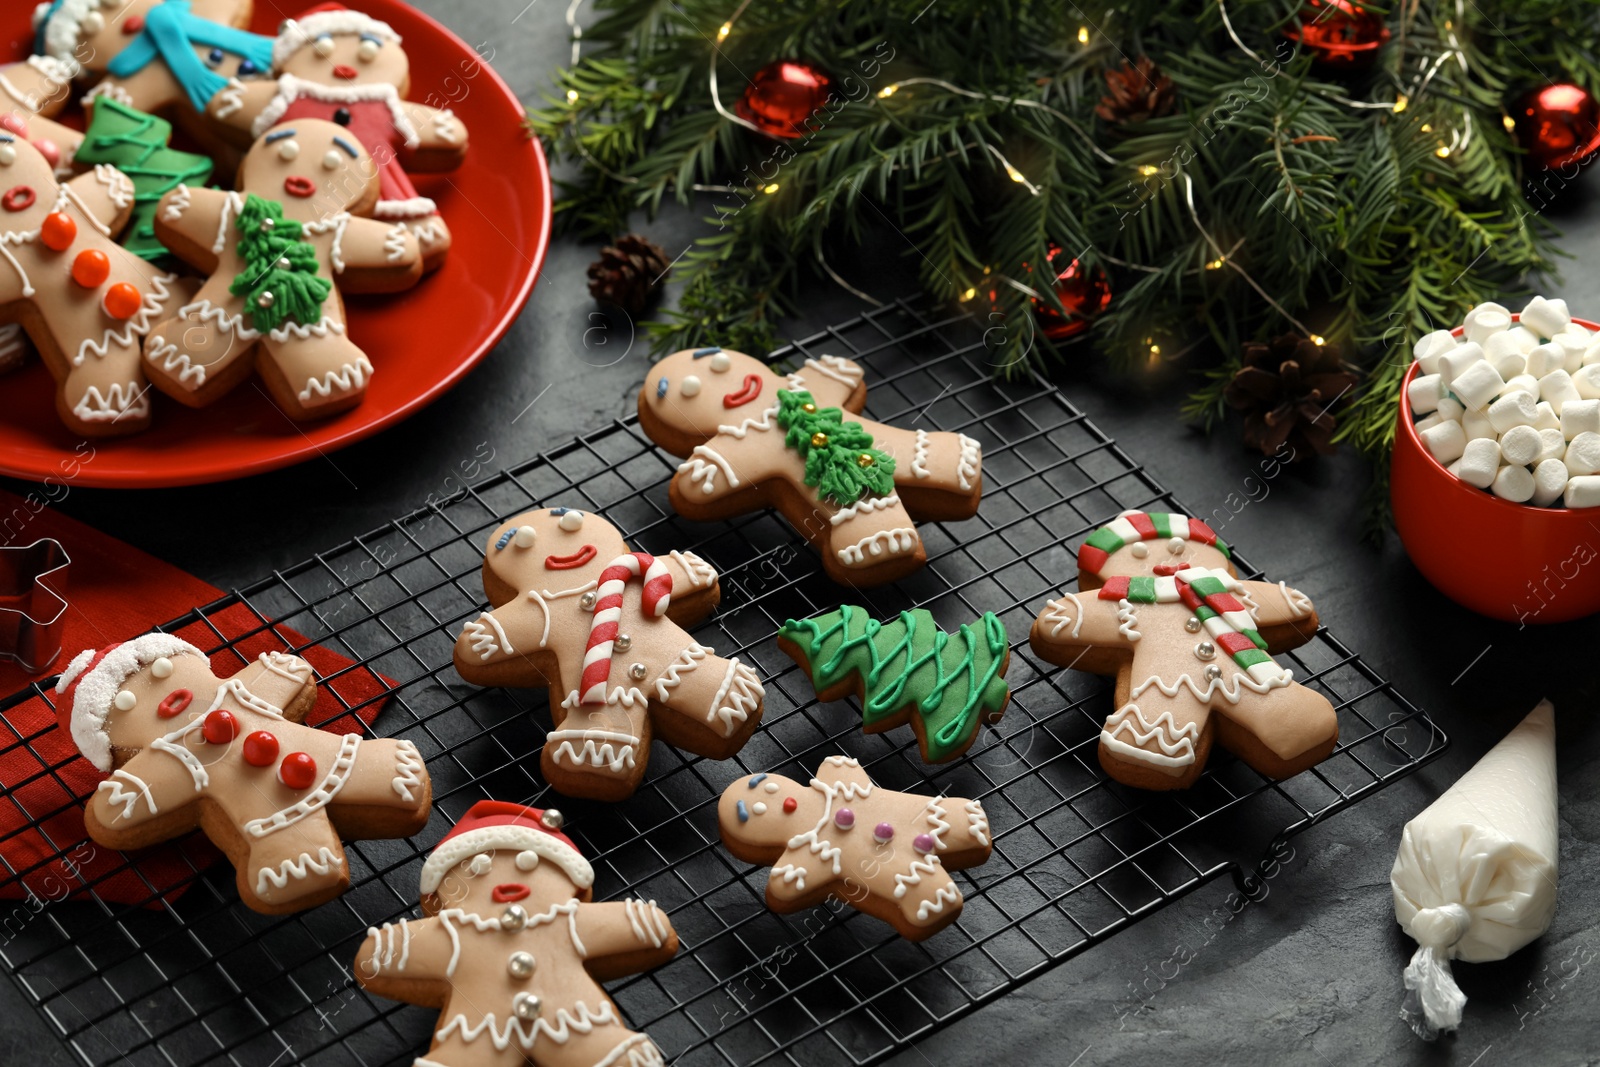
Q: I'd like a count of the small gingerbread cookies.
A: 1